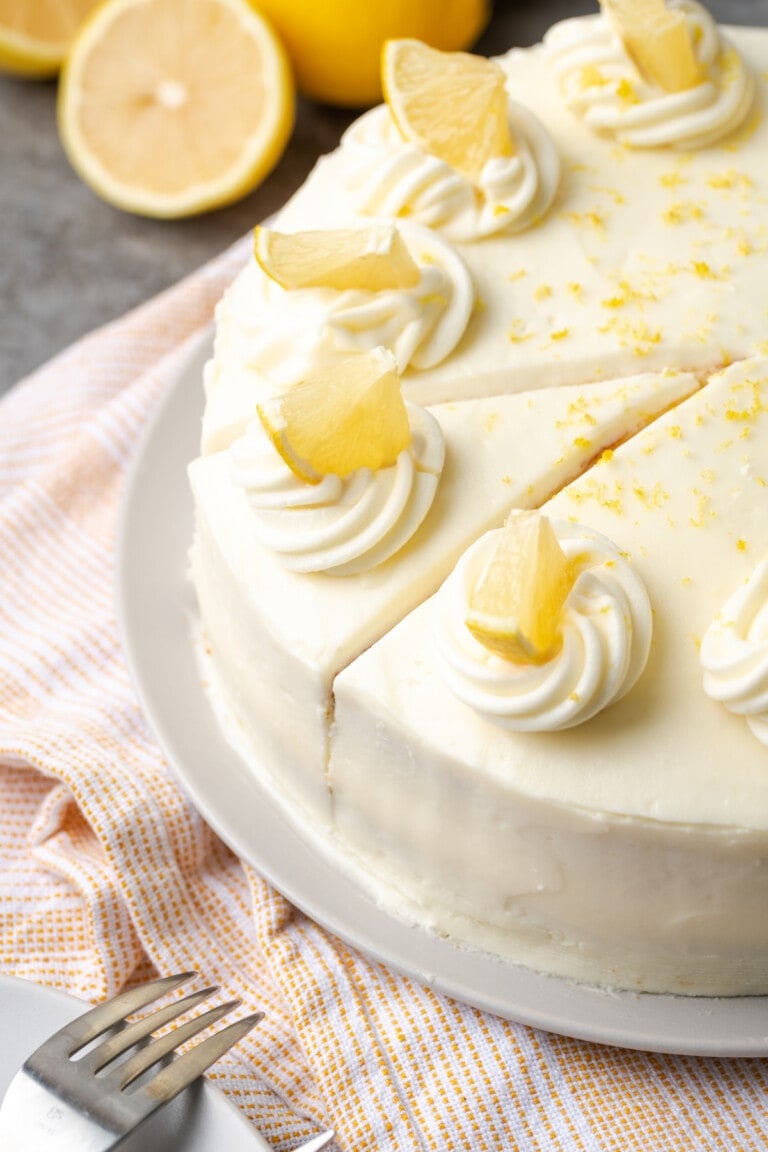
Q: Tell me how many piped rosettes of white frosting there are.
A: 6